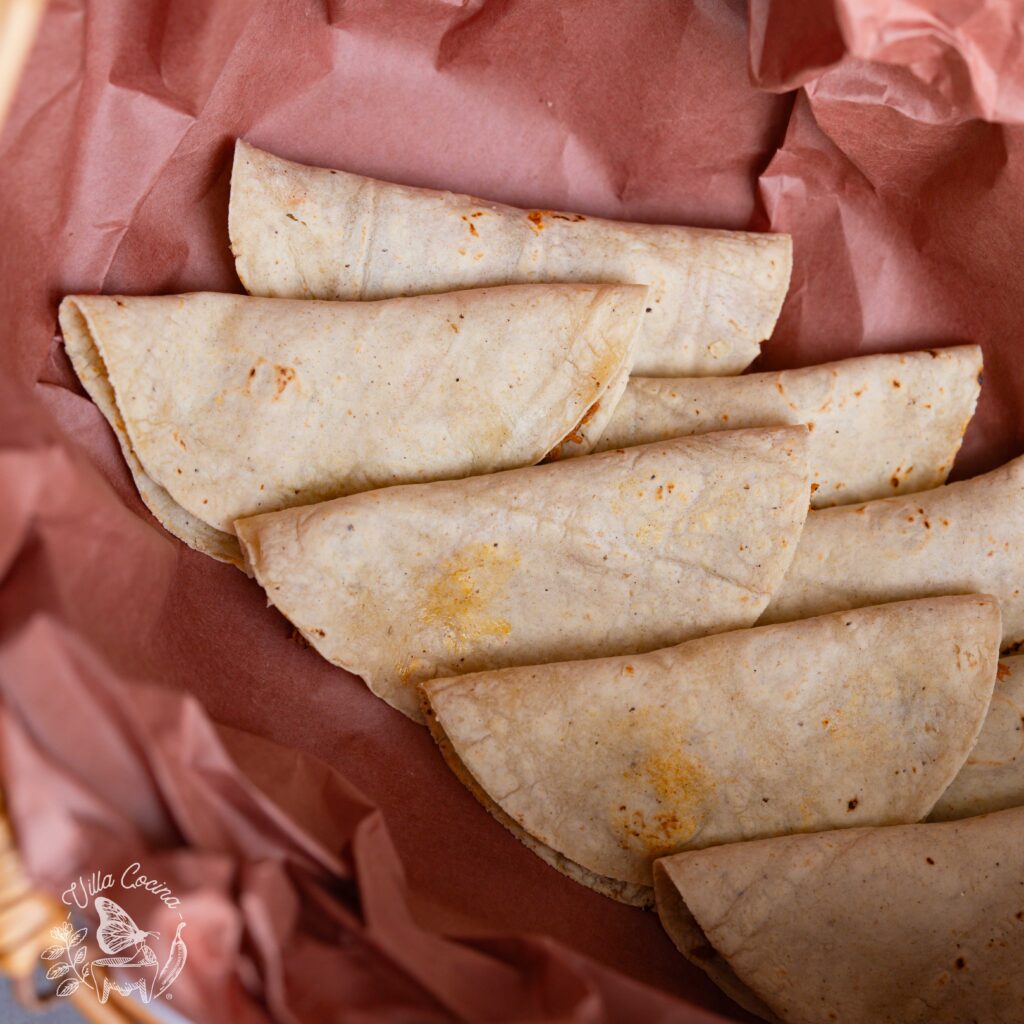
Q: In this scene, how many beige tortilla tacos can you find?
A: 8